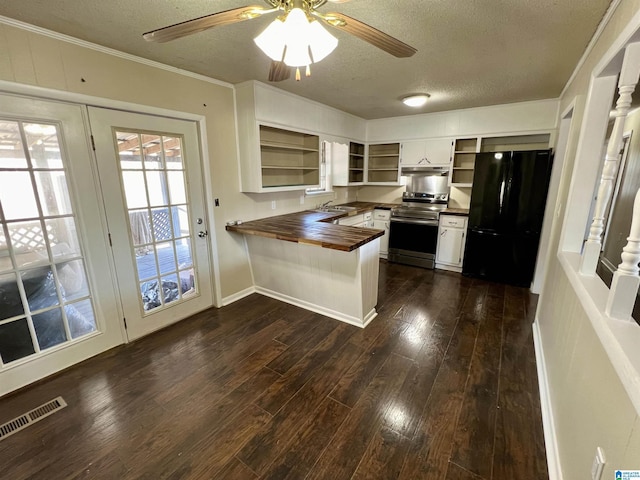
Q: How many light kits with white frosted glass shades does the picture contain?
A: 1